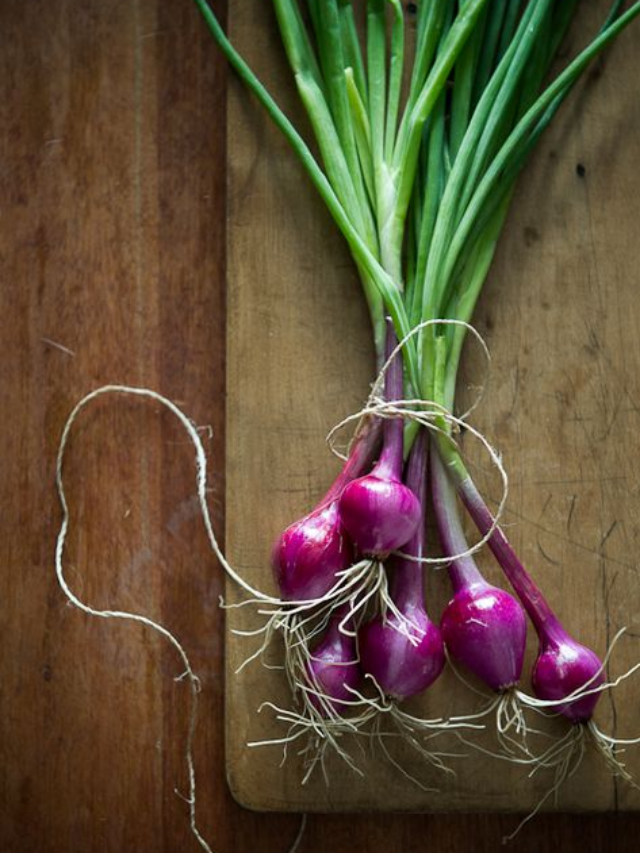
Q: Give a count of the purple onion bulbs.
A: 6